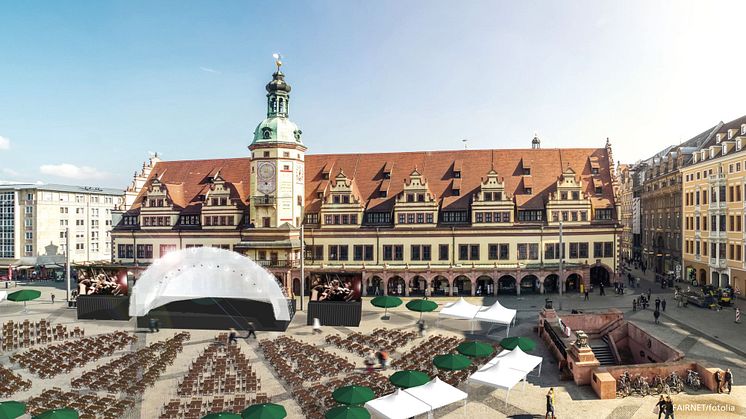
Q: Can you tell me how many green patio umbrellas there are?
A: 13